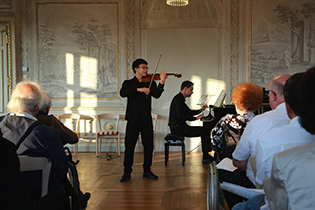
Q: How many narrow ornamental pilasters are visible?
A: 3